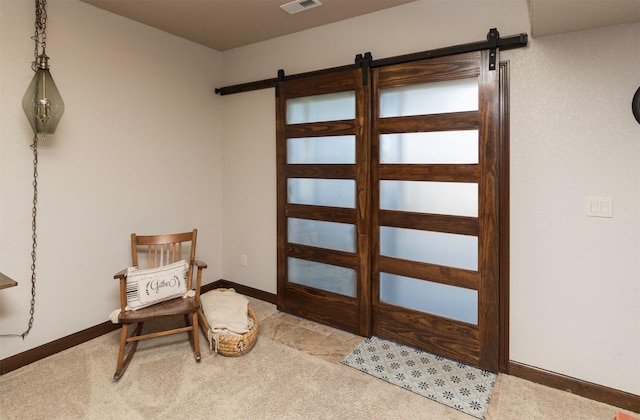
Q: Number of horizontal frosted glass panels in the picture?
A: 10